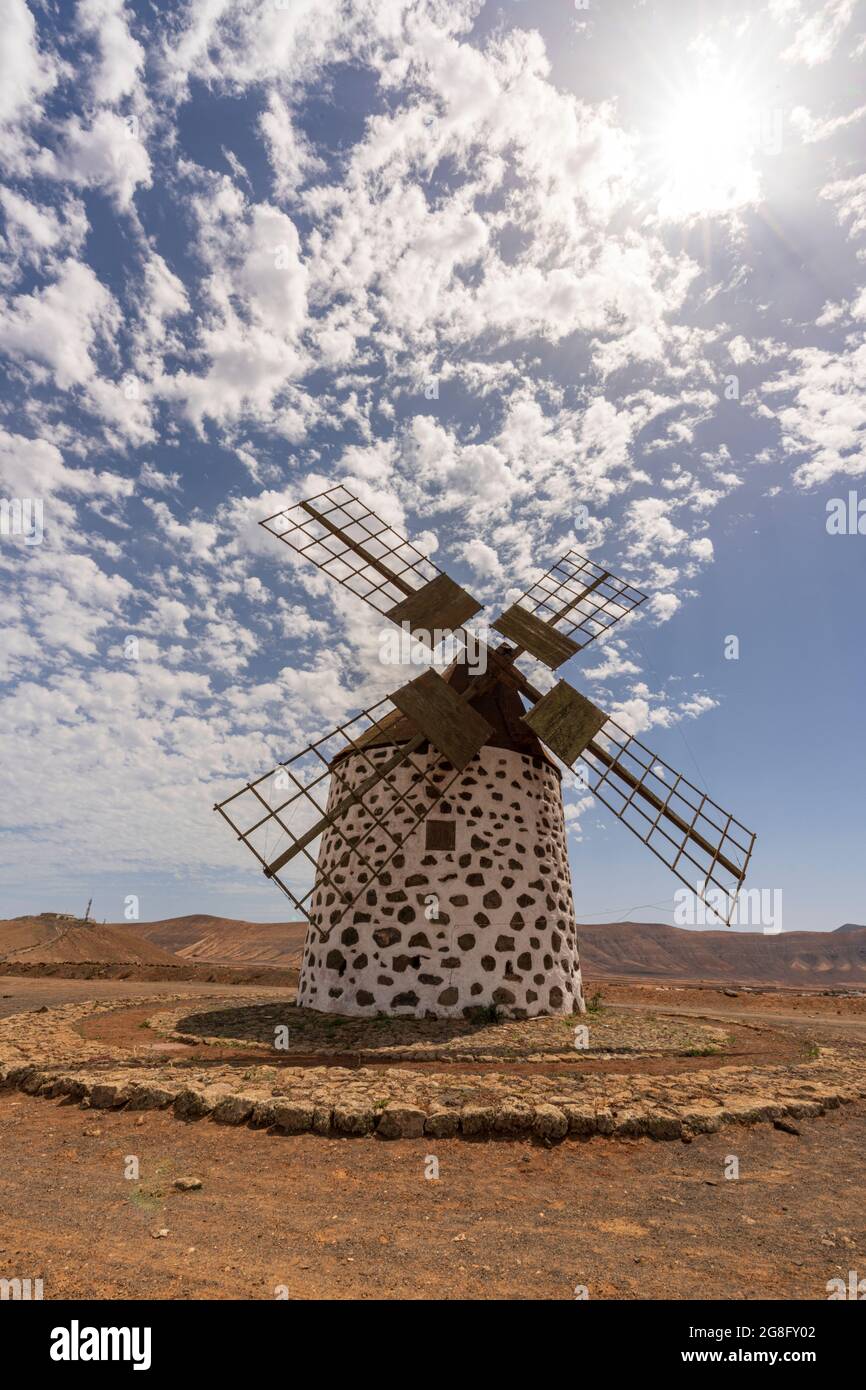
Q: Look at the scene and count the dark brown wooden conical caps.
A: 1